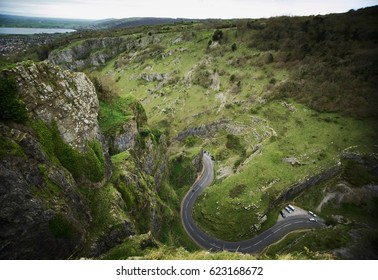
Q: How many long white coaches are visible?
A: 0